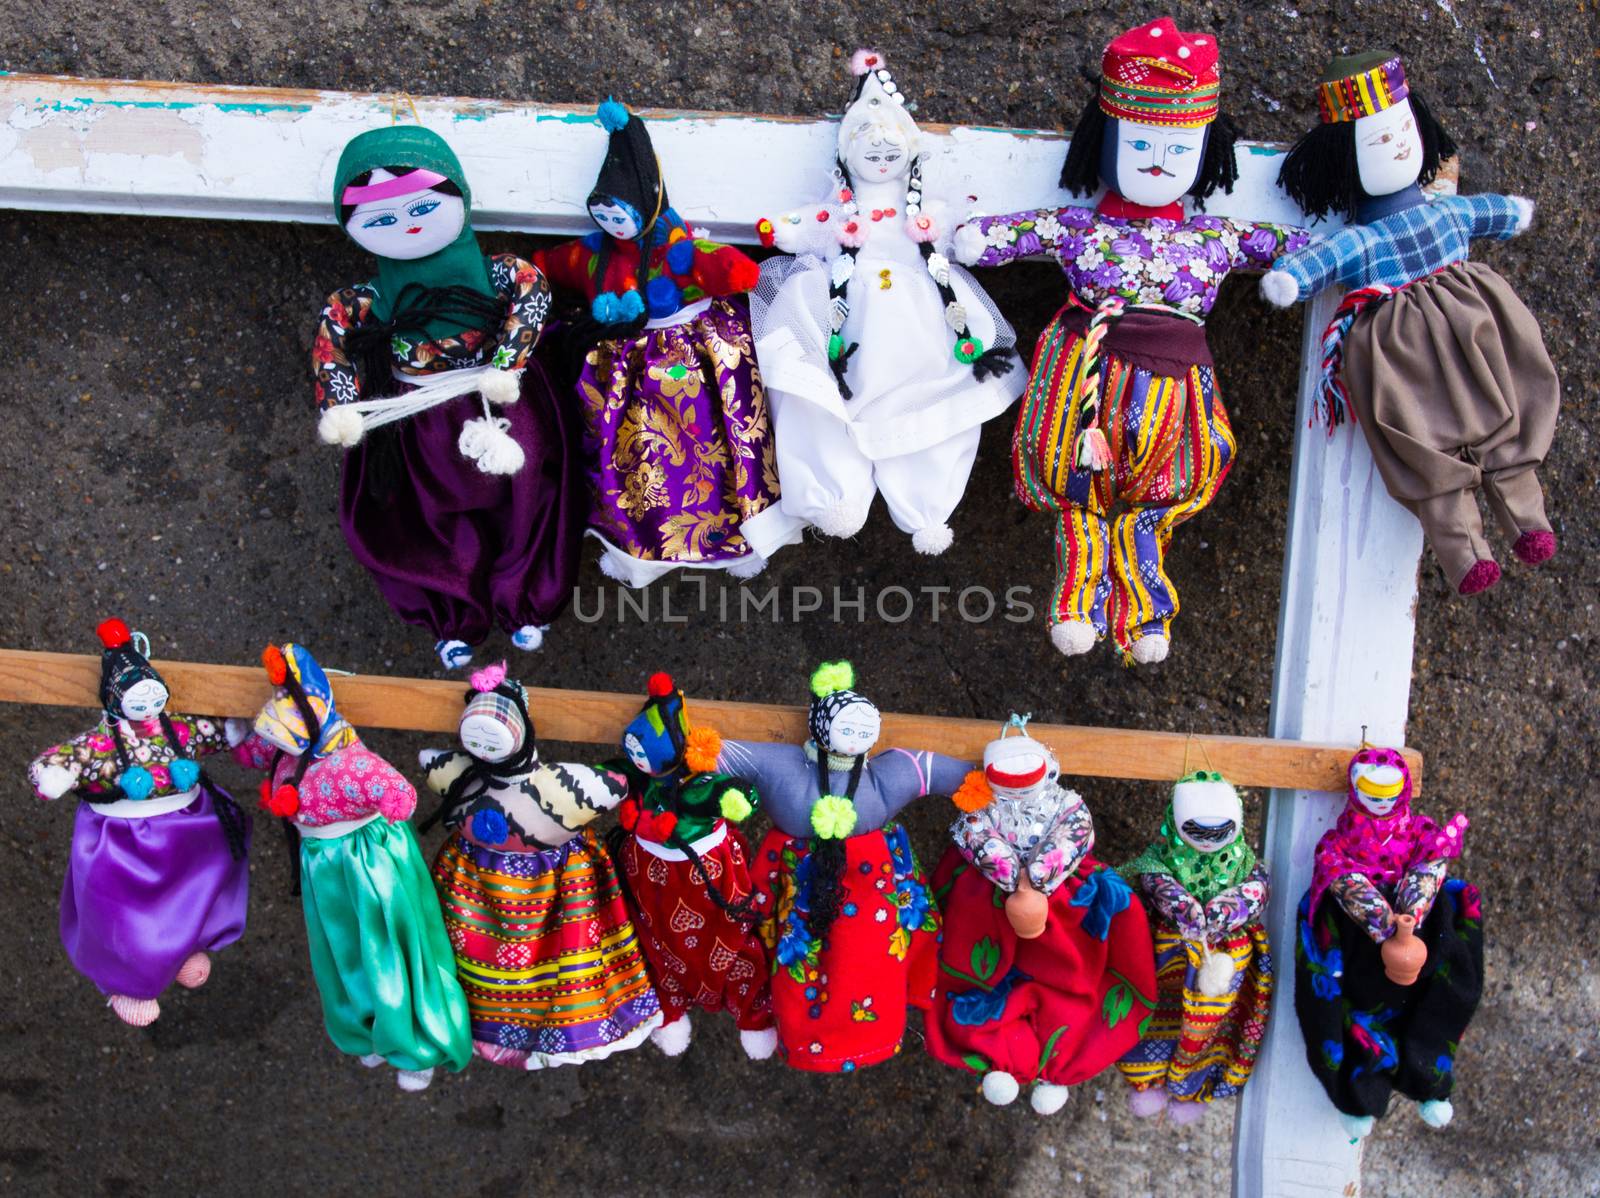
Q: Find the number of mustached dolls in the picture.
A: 1